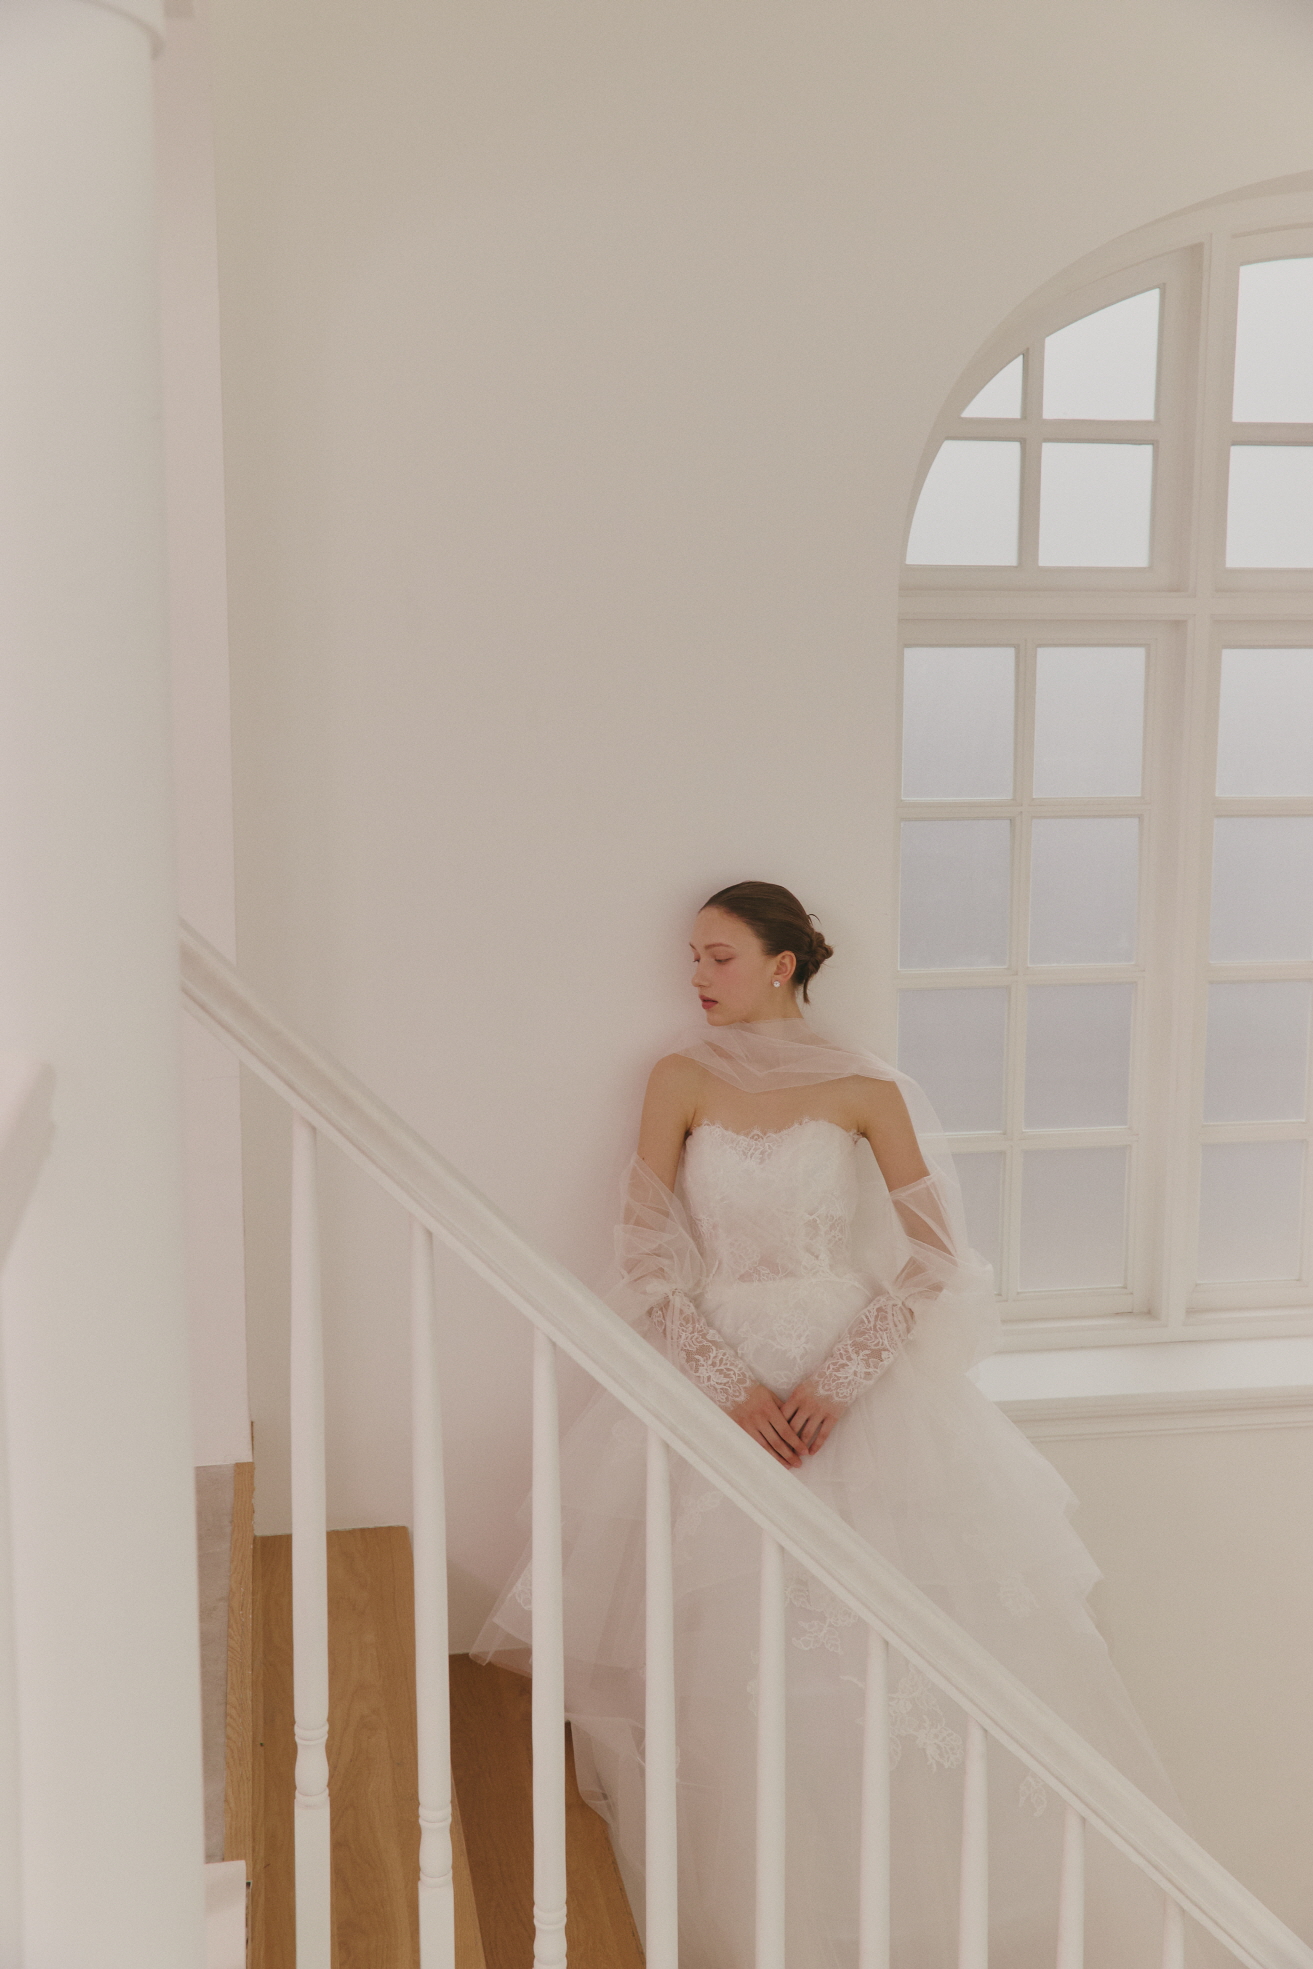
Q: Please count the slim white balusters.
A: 9